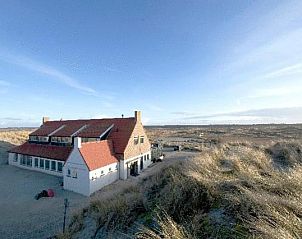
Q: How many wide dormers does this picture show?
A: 3